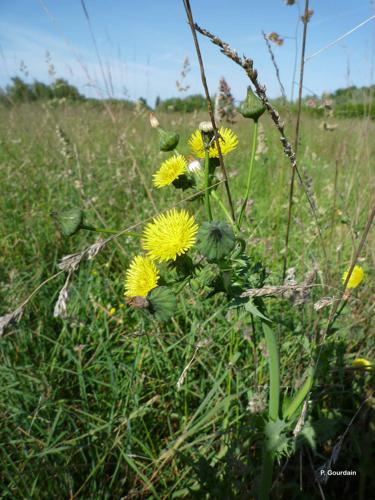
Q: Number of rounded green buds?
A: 5